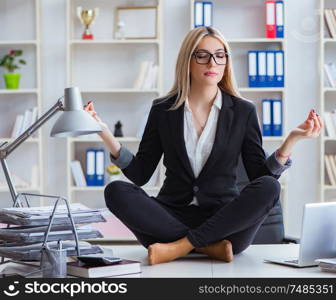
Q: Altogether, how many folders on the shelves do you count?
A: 12